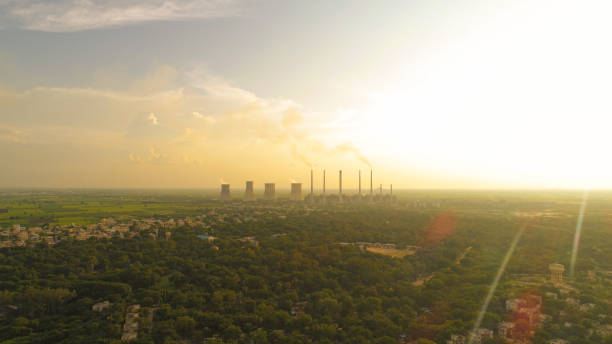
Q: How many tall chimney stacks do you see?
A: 5